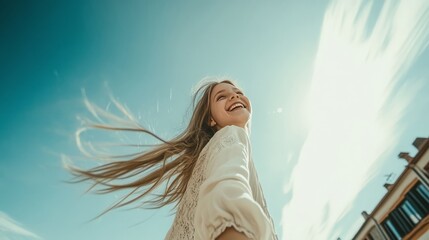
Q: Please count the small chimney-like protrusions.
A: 4